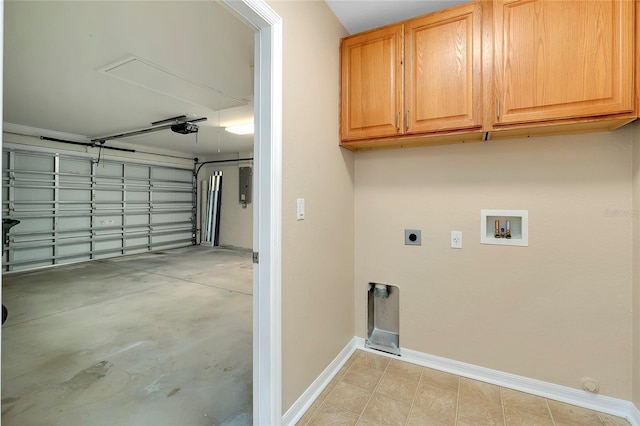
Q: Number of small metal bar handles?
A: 3